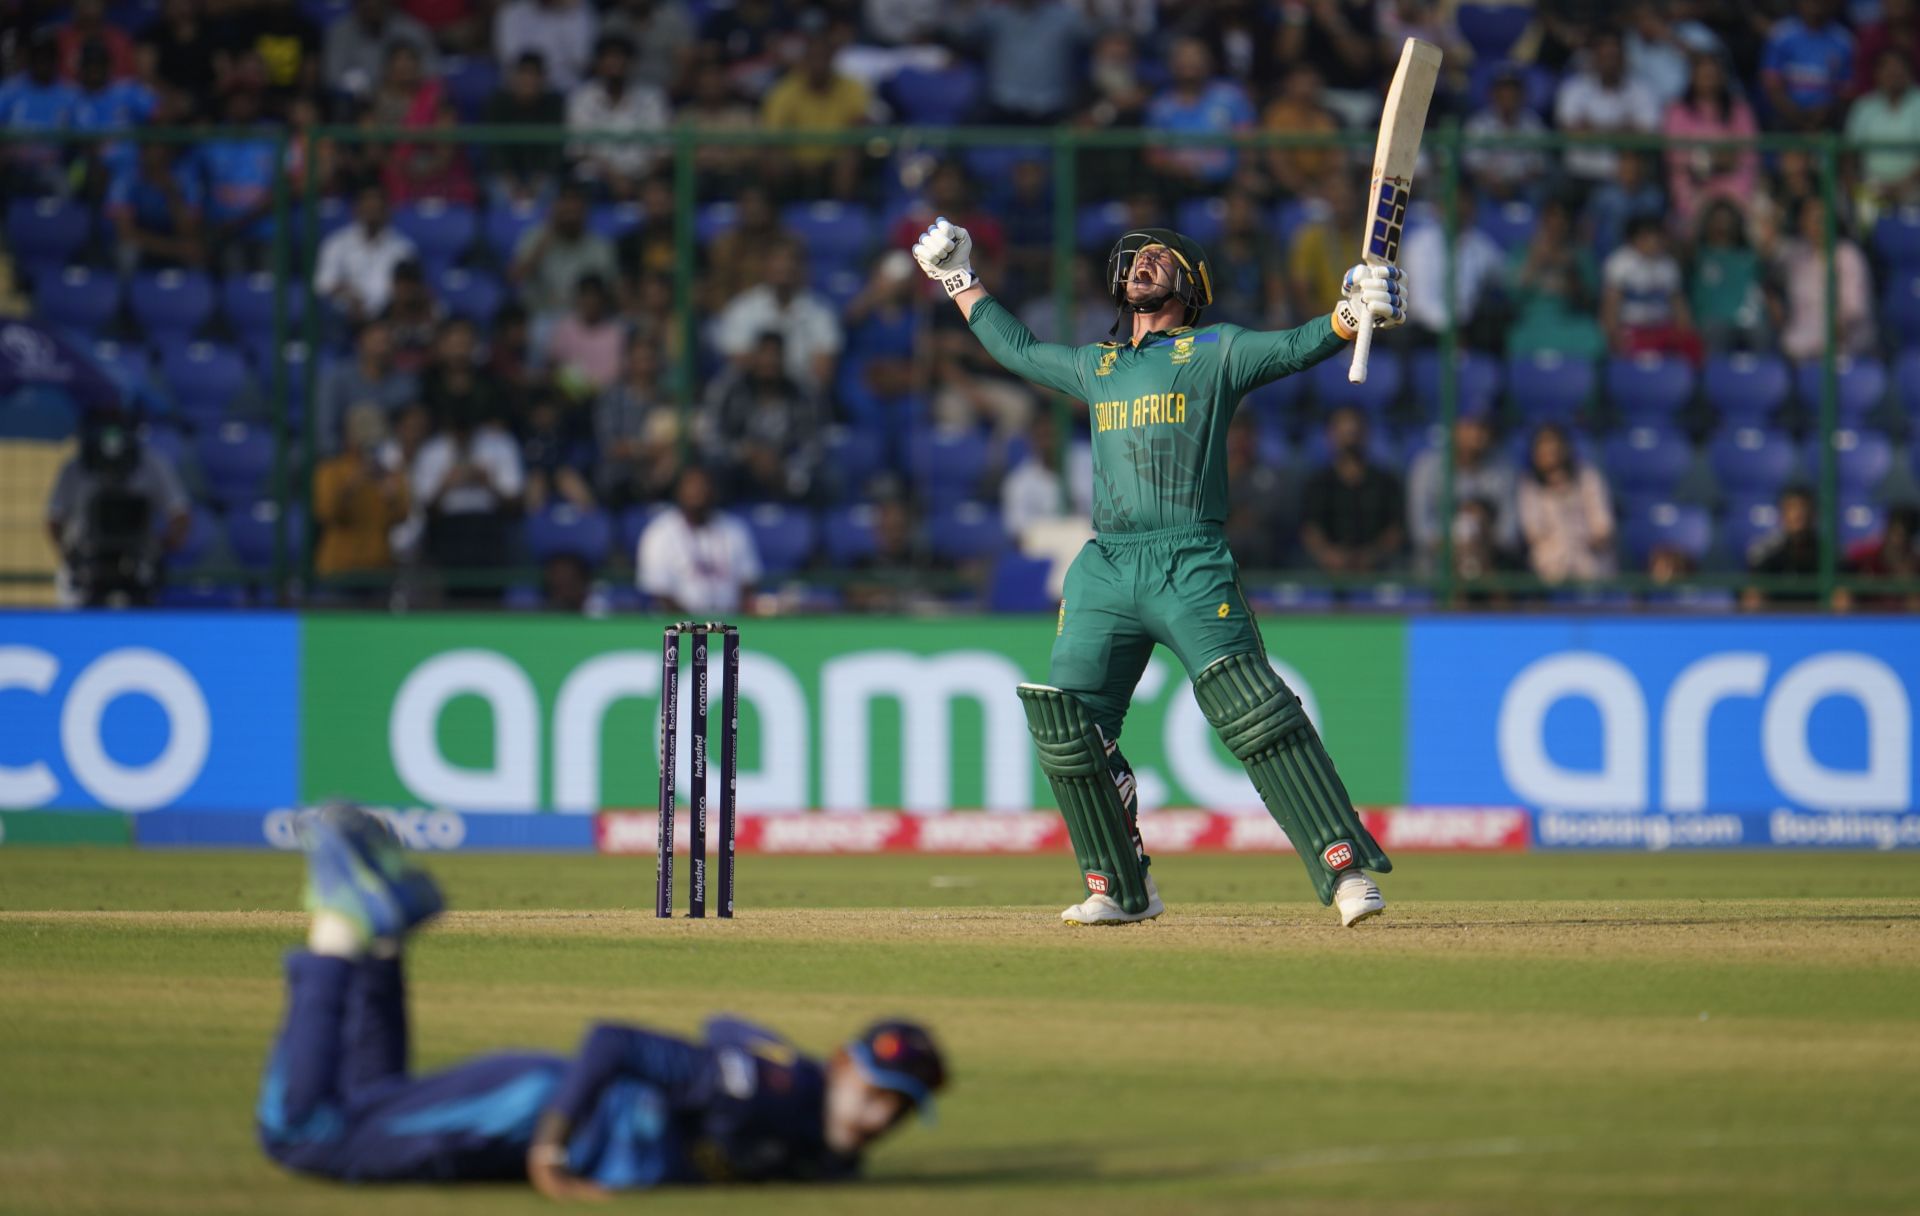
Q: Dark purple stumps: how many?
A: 3